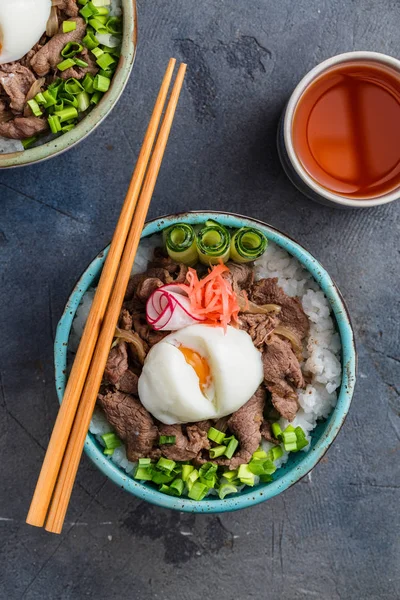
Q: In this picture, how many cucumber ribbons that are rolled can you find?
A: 3